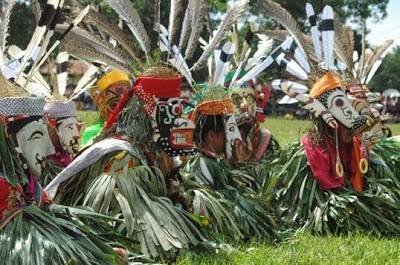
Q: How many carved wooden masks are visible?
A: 8